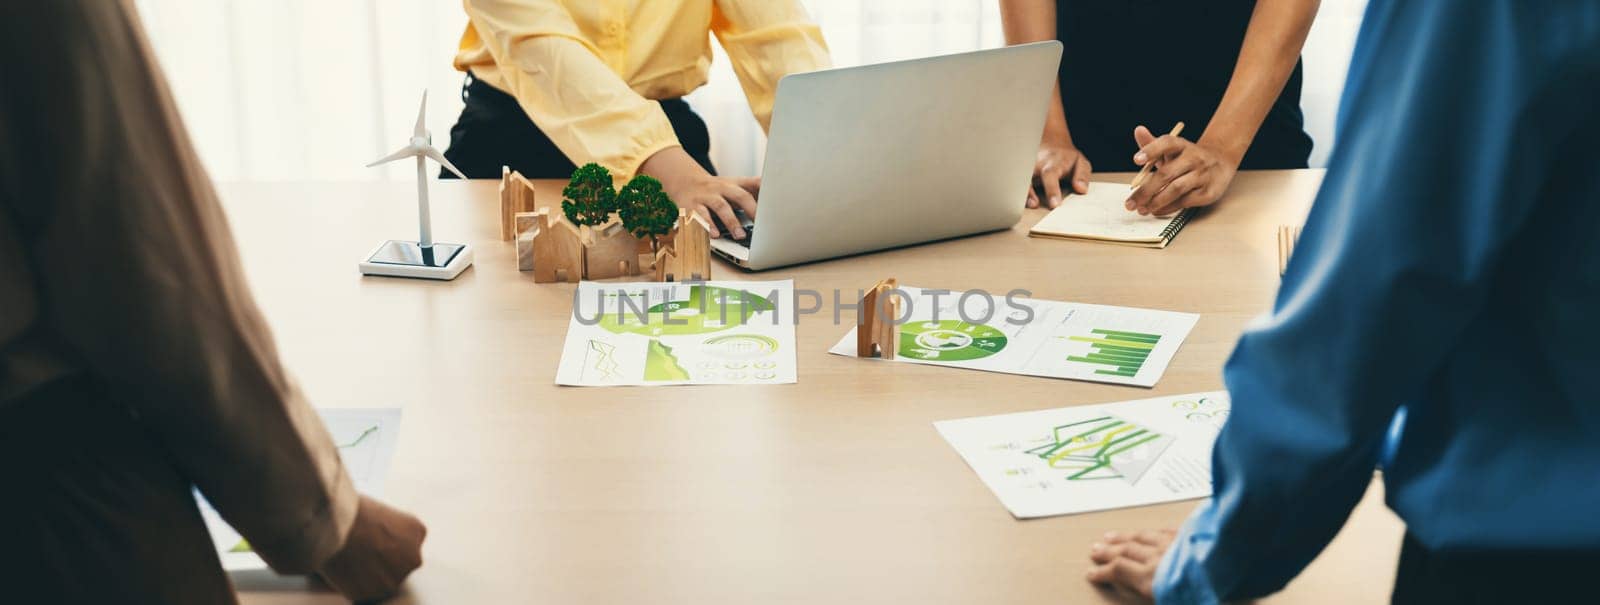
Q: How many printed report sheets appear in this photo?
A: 4